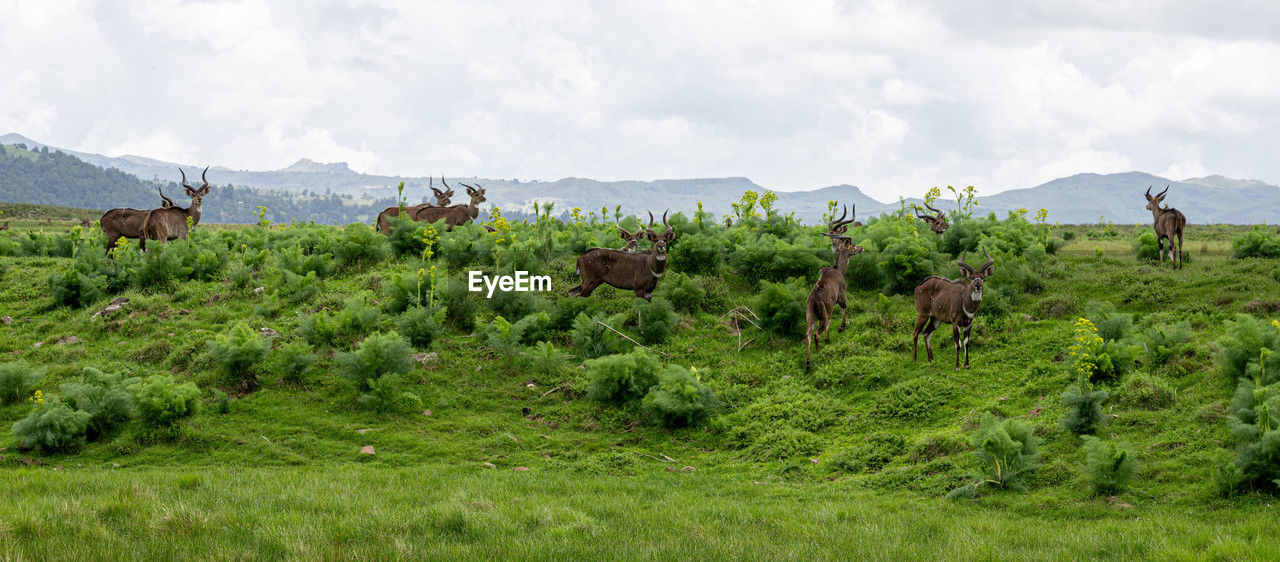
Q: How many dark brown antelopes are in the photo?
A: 11